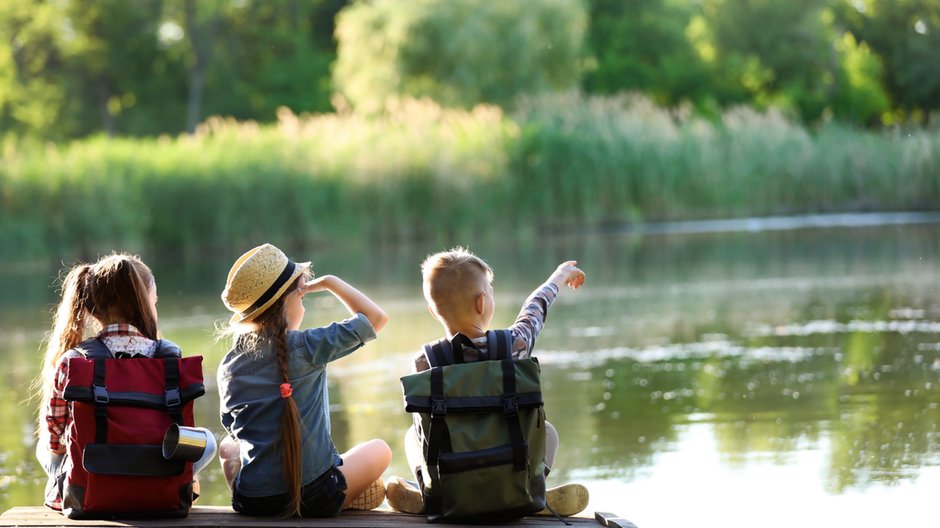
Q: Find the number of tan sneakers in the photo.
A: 3